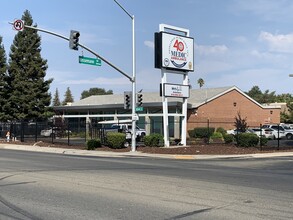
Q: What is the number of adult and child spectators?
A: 0